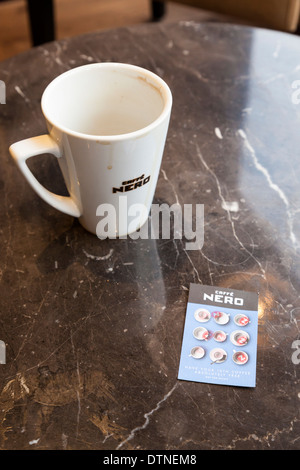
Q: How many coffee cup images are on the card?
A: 9